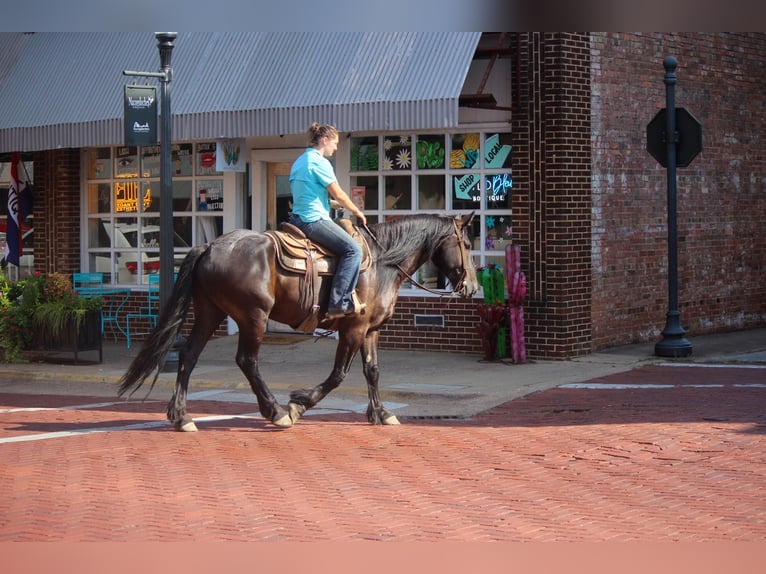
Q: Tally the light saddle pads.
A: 1